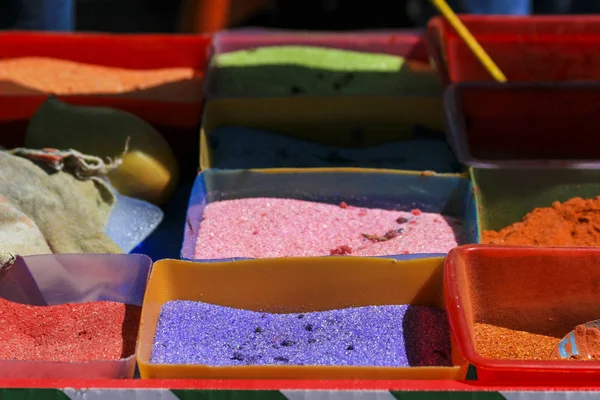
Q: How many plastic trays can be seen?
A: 10